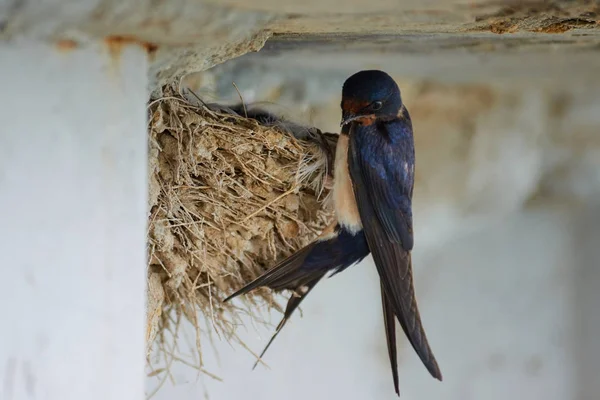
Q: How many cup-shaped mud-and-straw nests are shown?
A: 1